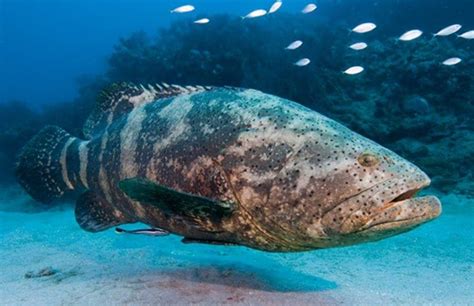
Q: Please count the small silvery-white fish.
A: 14